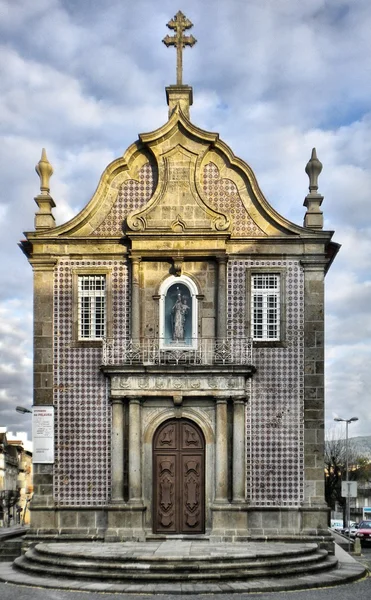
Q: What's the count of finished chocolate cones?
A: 0